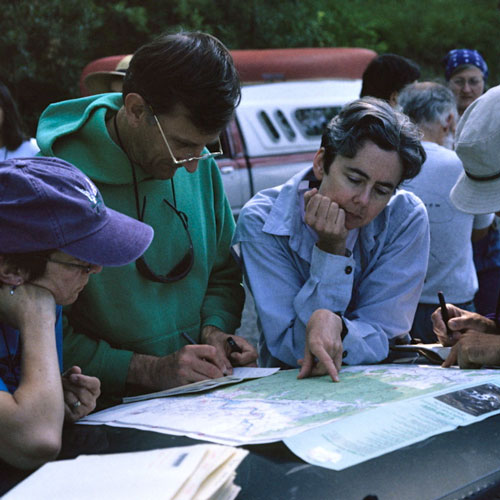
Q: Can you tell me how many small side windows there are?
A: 2